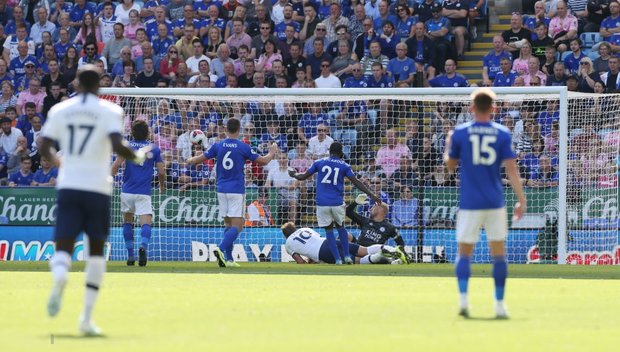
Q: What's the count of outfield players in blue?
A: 4